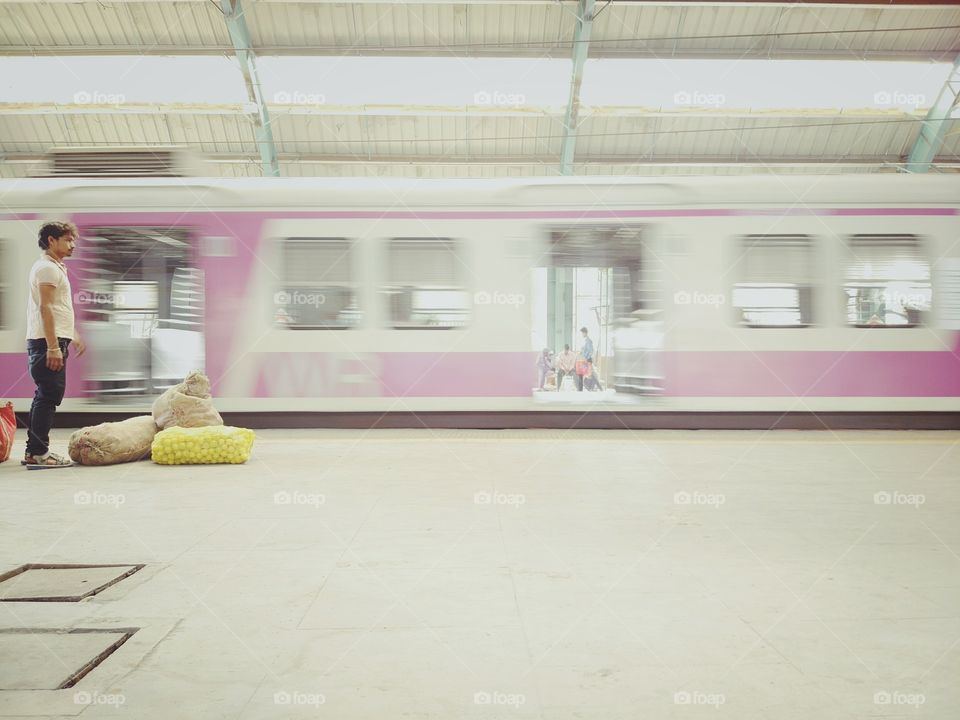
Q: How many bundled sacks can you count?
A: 3